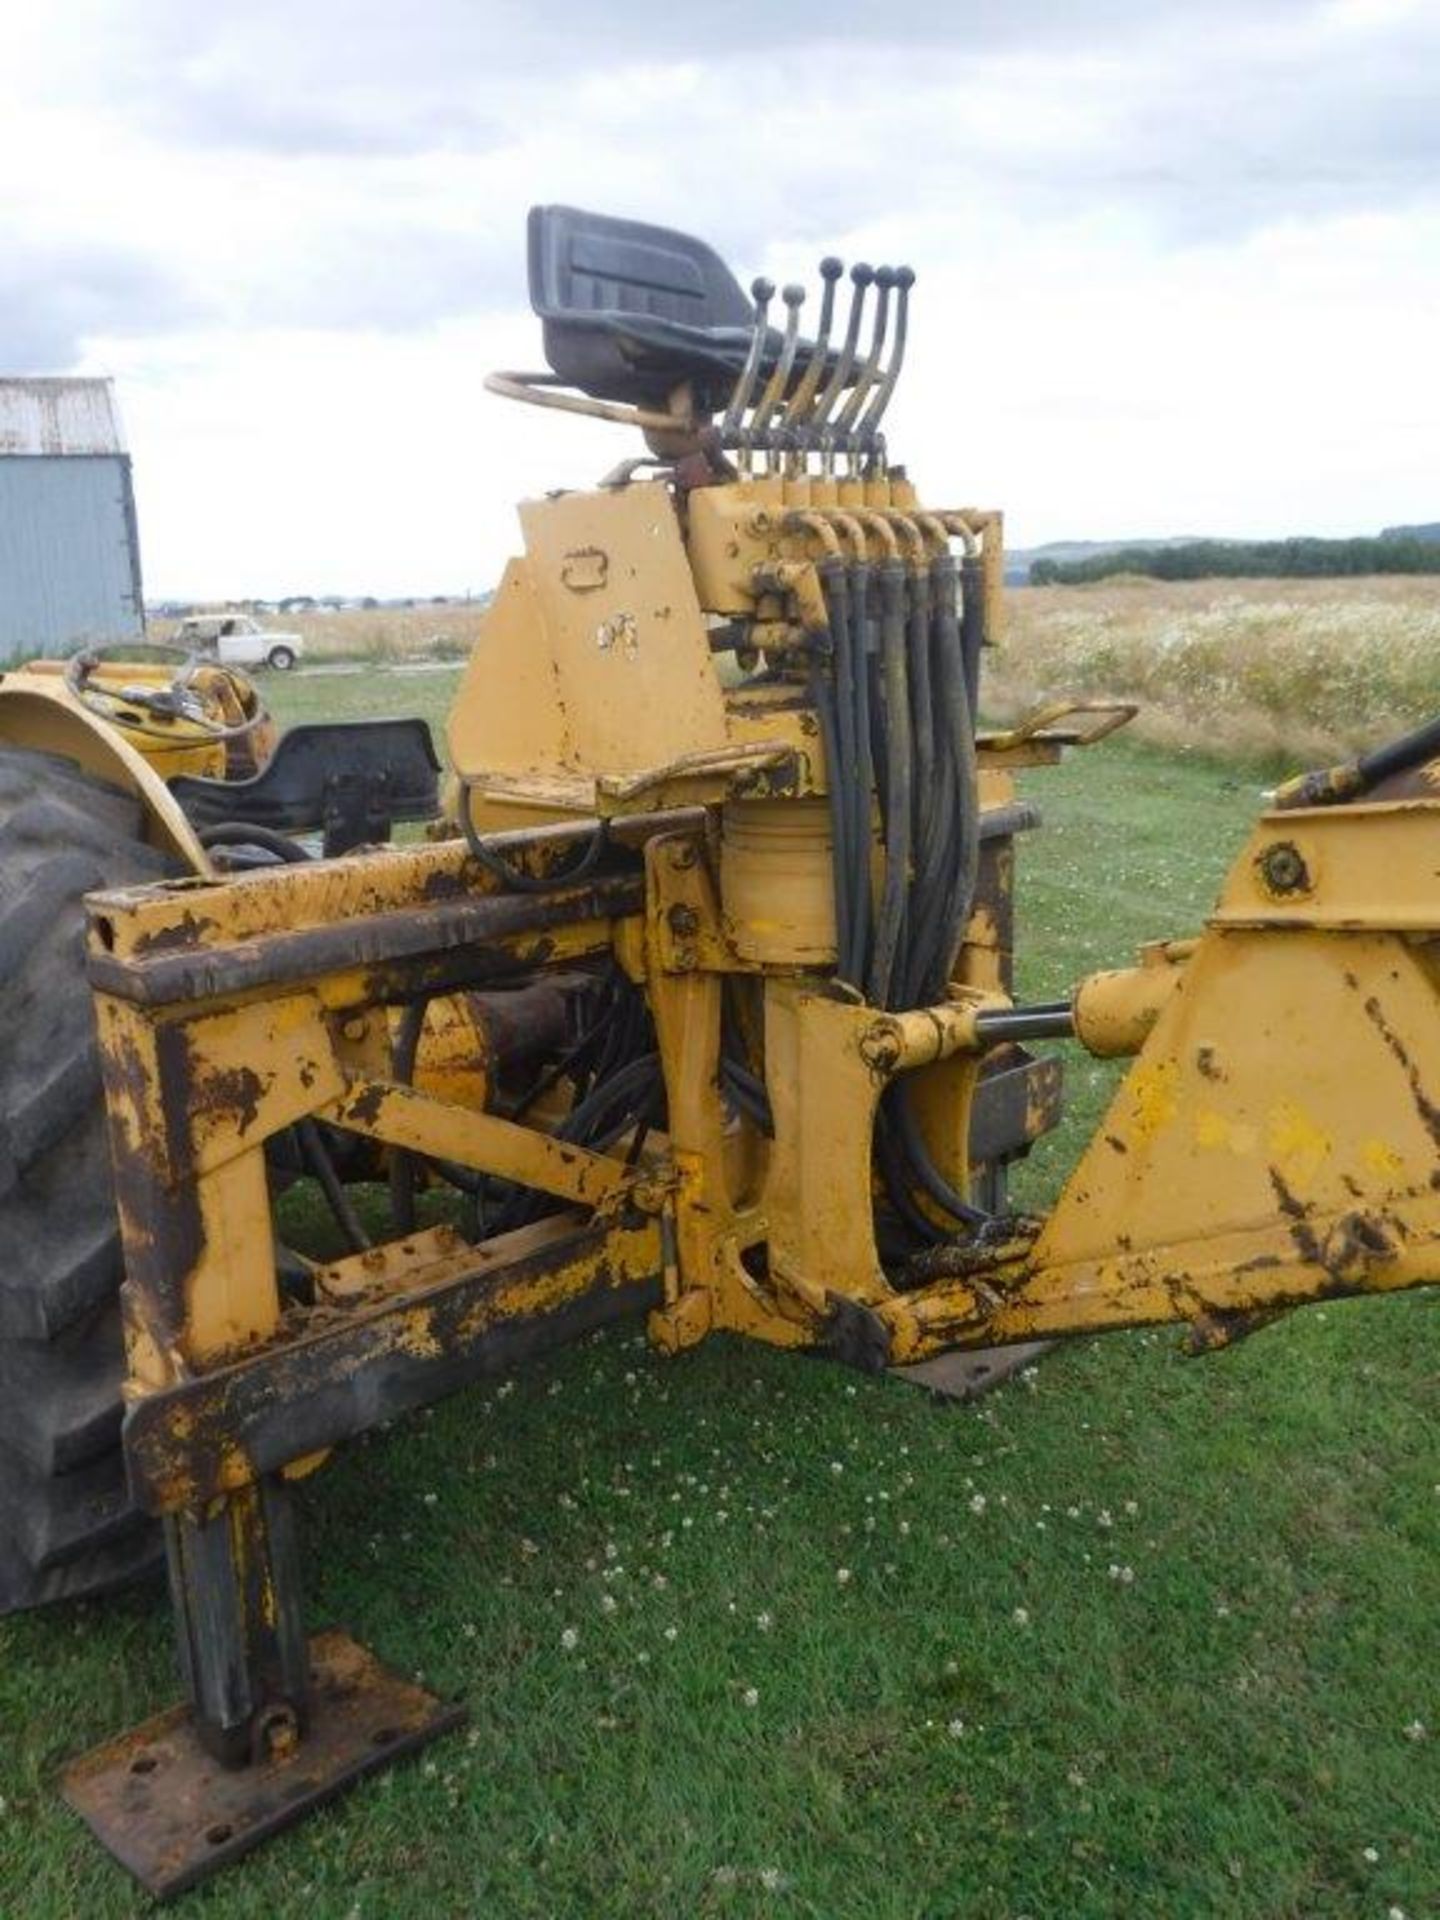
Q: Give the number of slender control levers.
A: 6